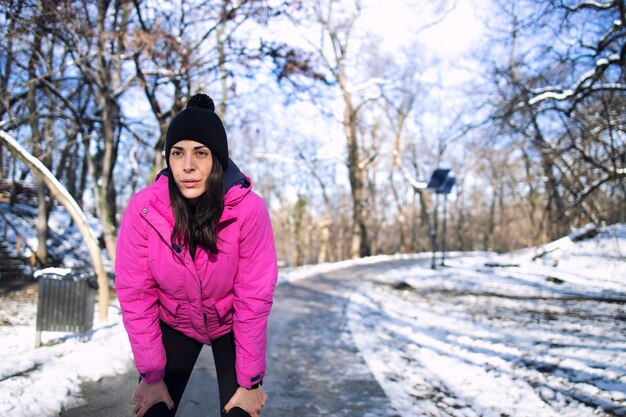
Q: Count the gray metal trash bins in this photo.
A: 1